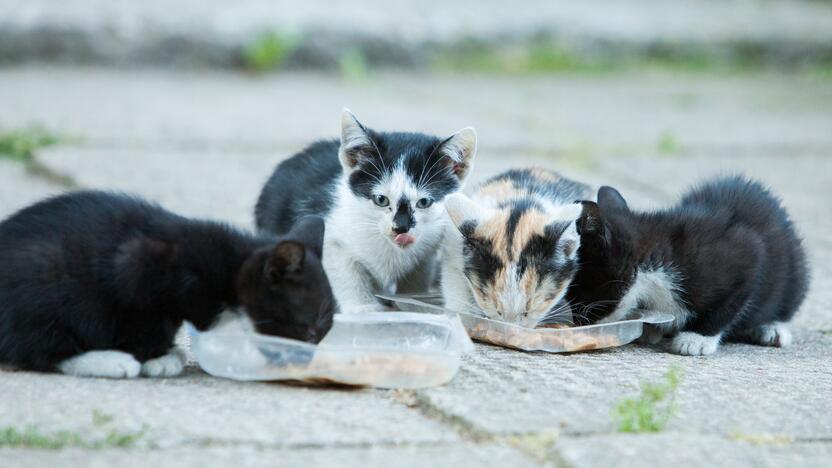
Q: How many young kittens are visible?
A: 4